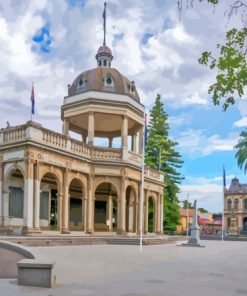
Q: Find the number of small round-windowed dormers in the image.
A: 3